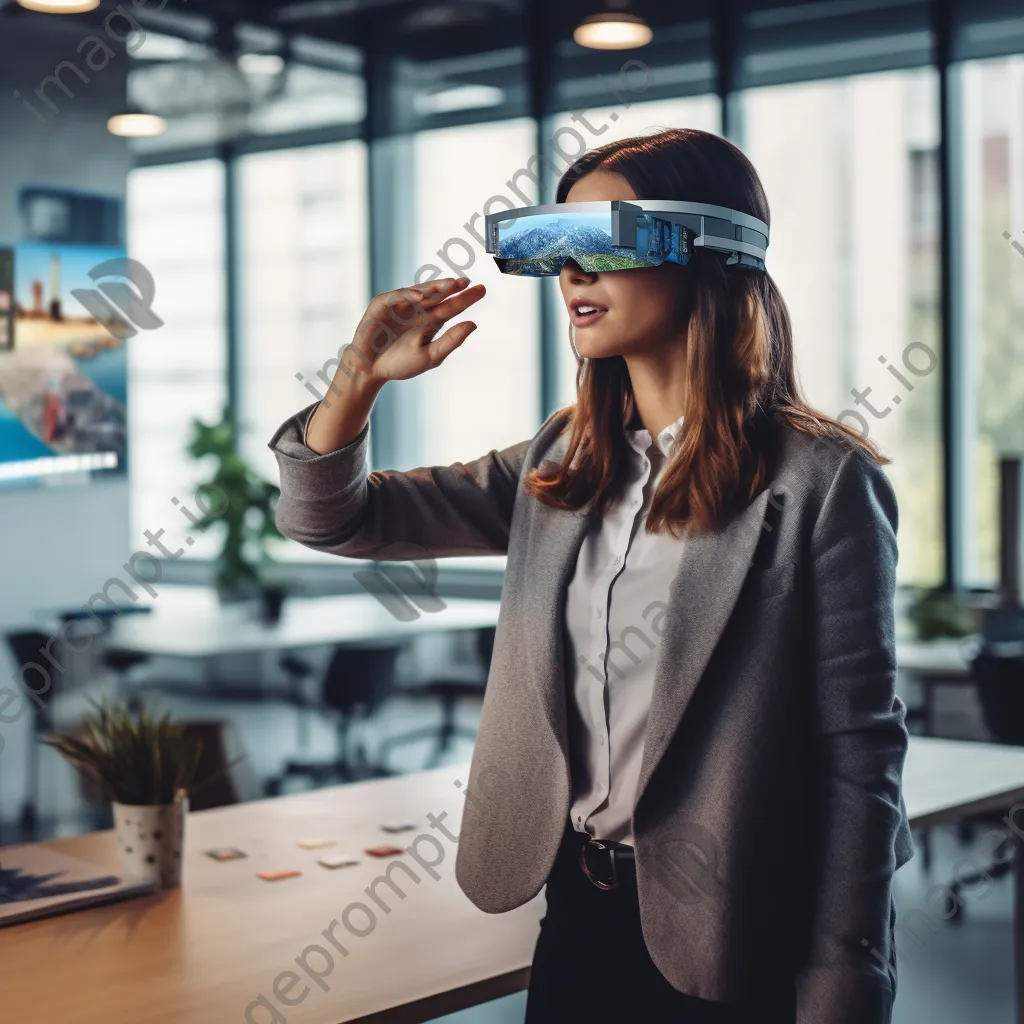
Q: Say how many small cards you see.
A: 6